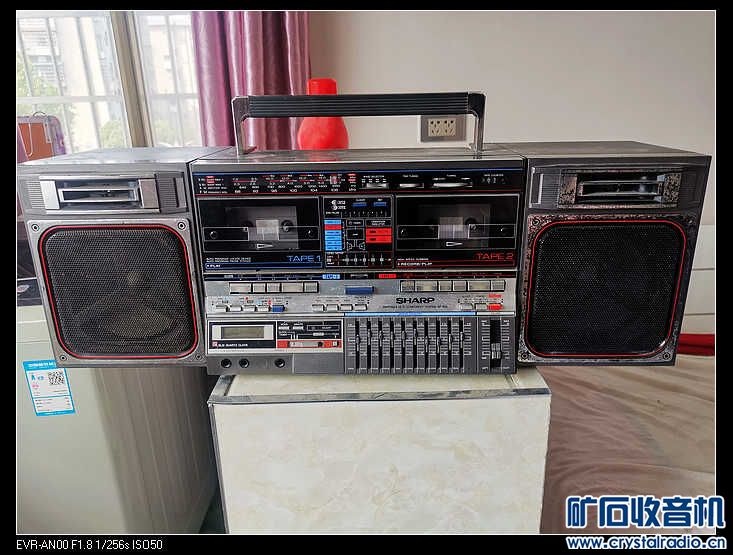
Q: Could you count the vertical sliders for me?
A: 11